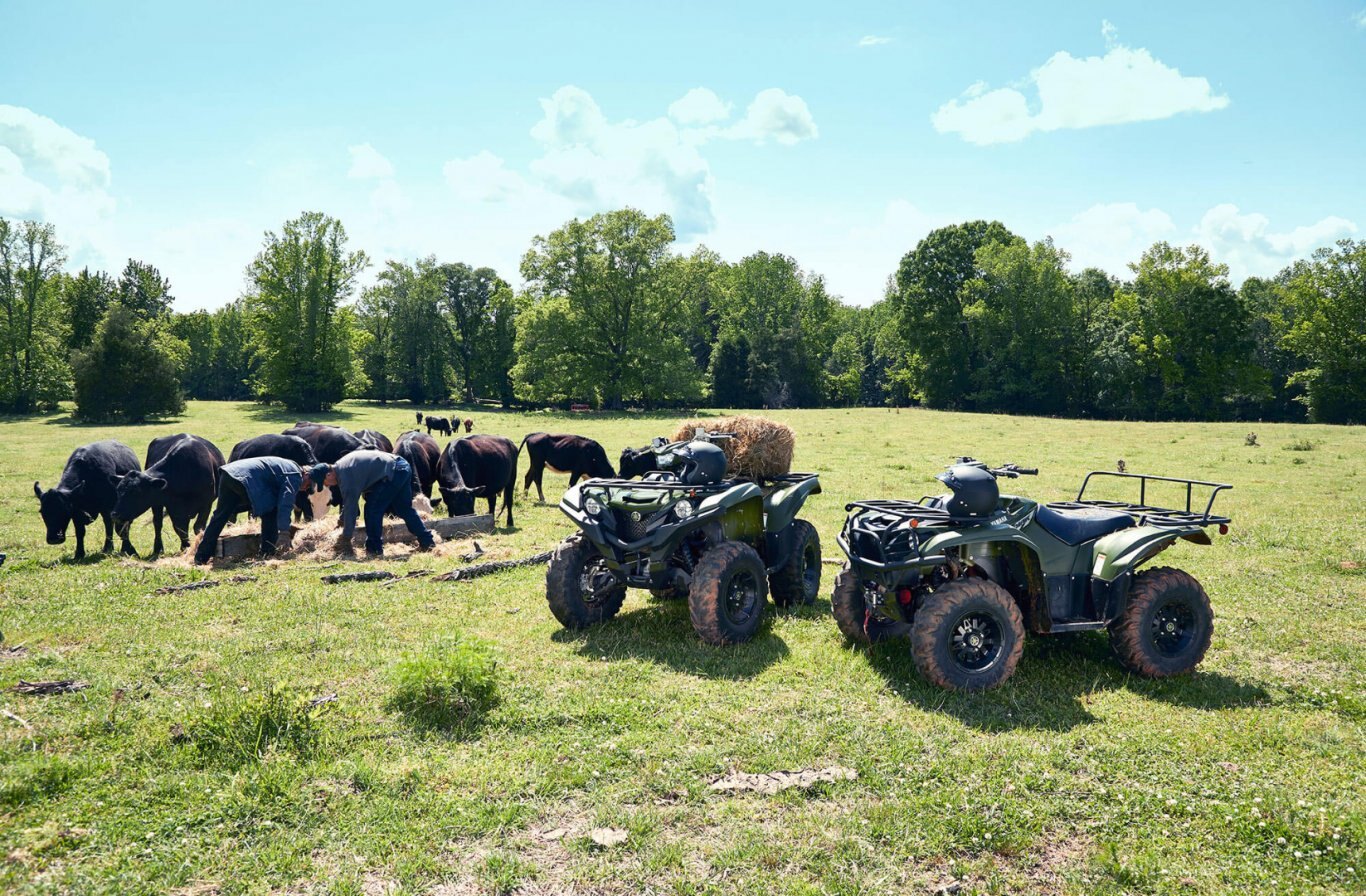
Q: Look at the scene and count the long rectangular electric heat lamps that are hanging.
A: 0